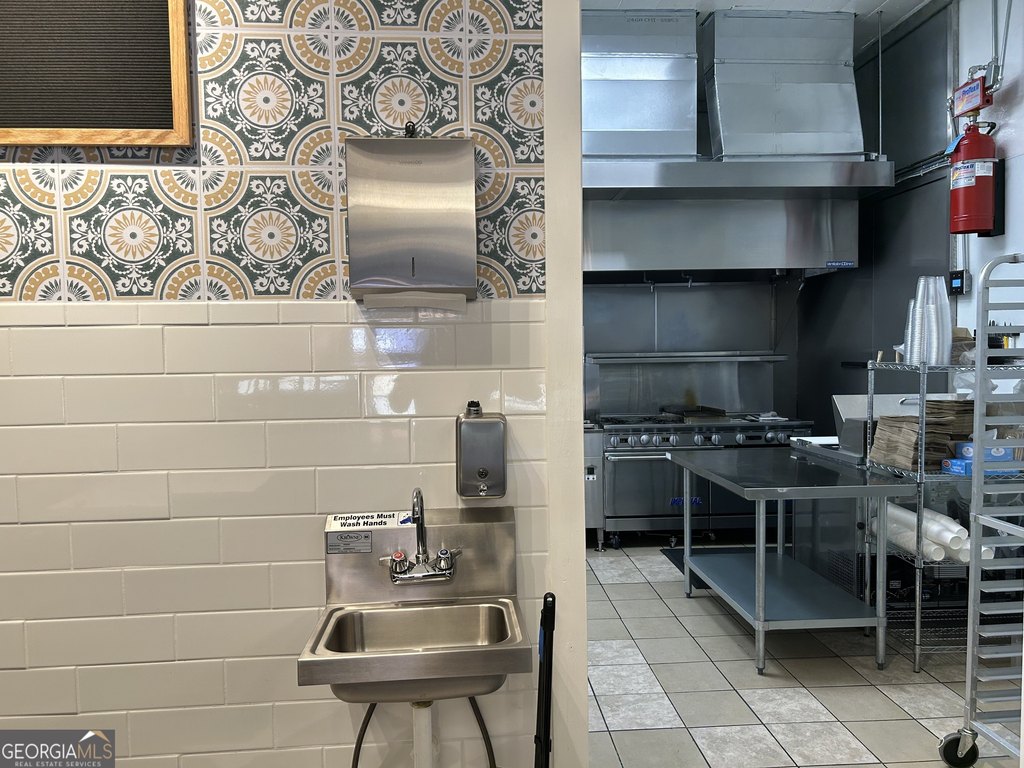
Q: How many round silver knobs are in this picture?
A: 10